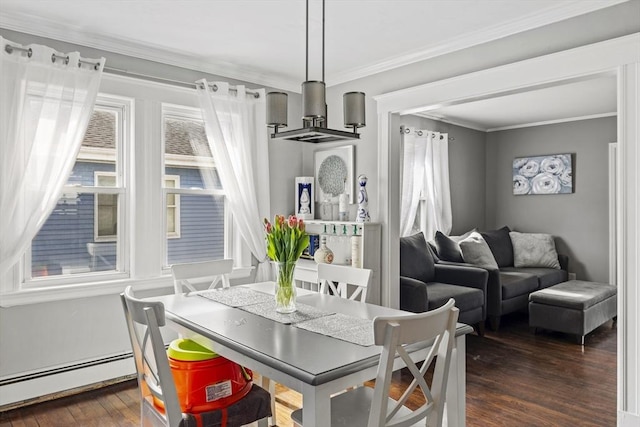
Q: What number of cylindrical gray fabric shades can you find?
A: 3